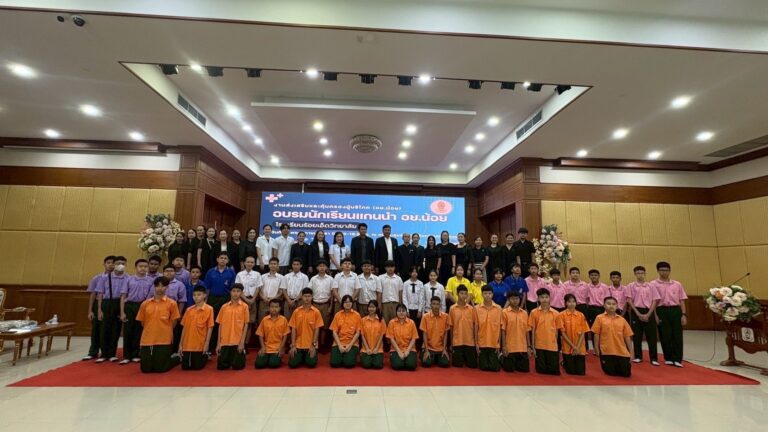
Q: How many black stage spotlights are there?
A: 10